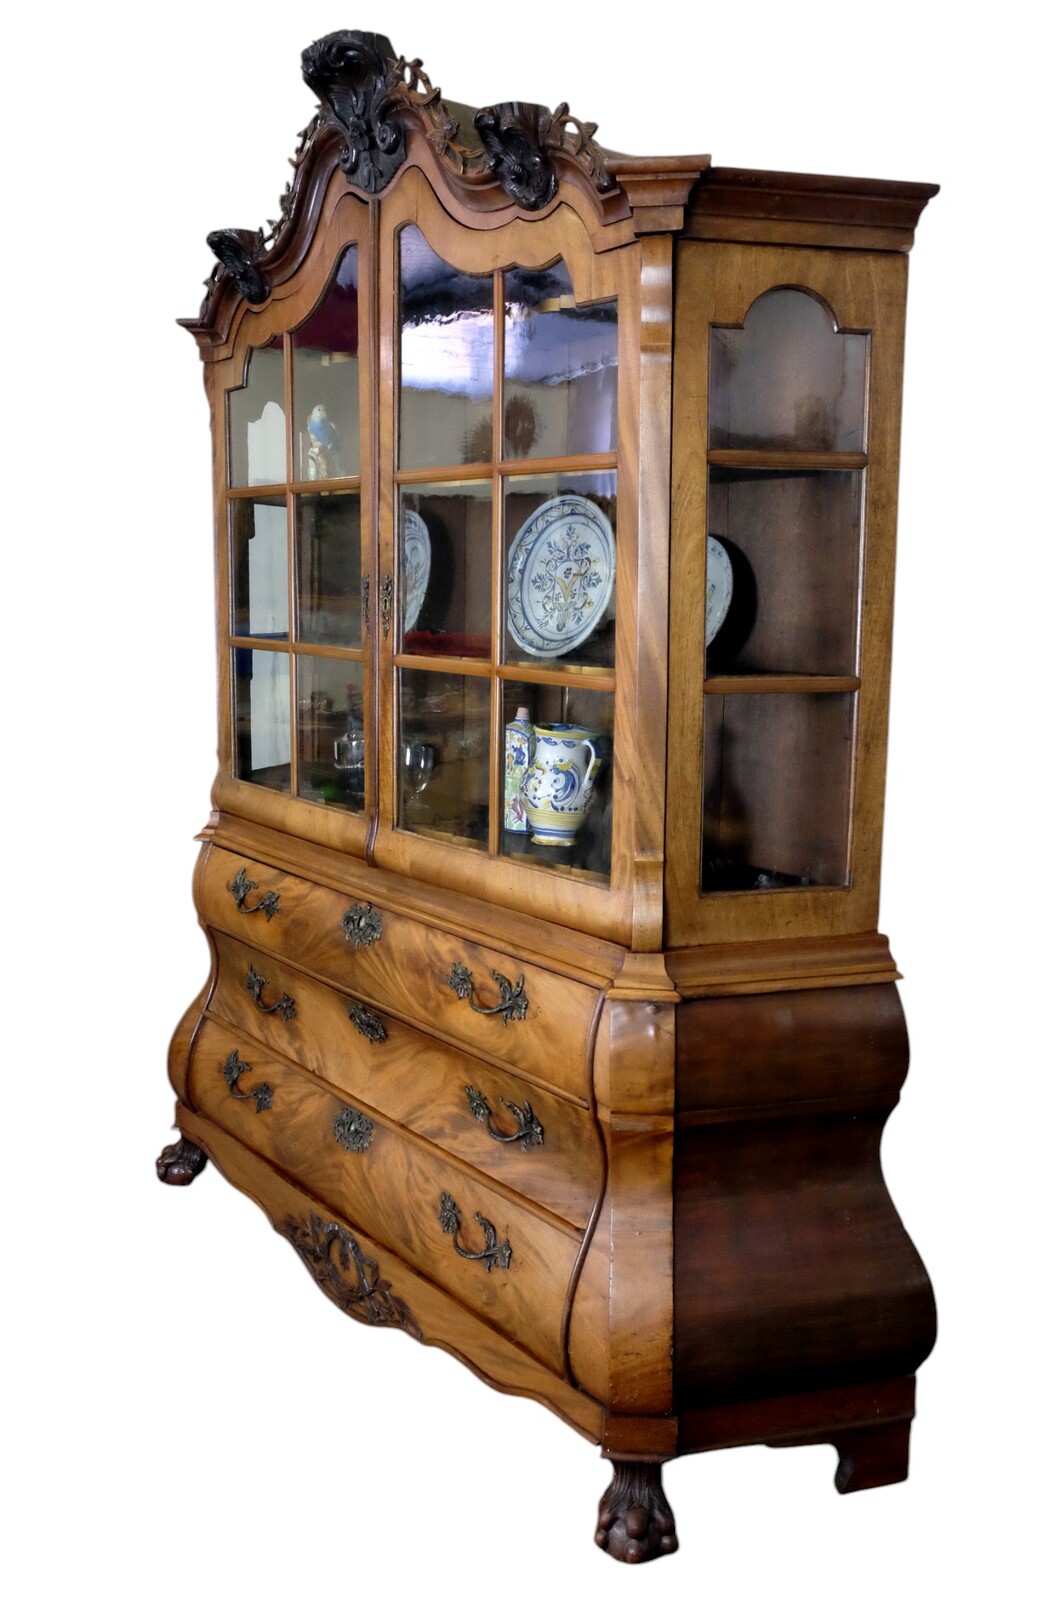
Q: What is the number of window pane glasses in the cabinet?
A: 15